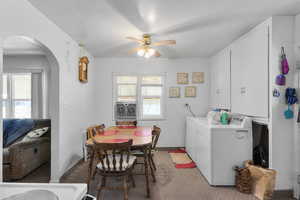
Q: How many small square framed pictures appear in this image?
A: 4